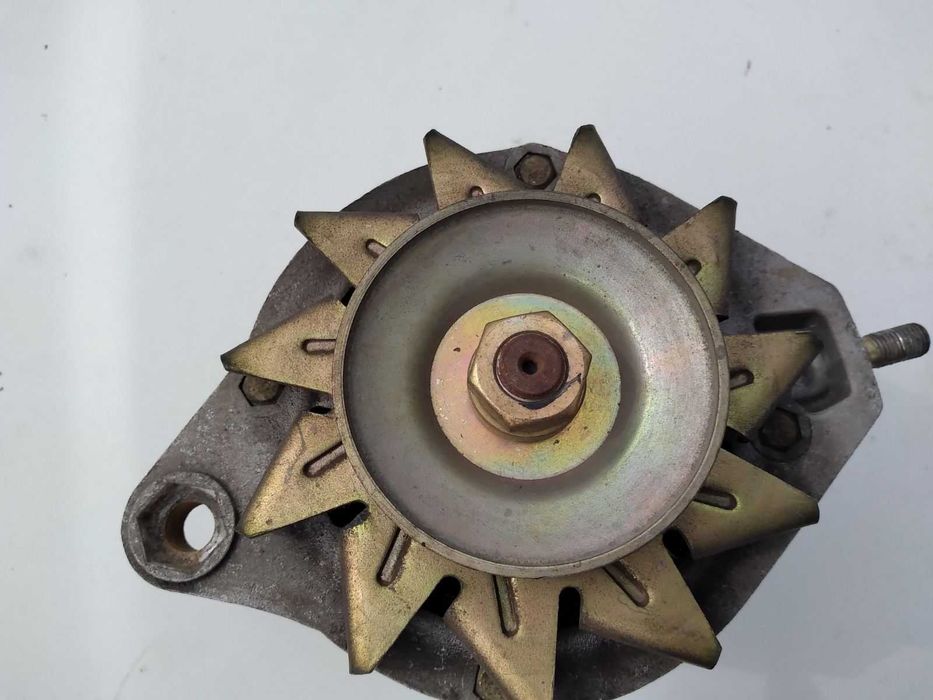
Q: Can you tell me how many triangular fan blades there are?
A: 11